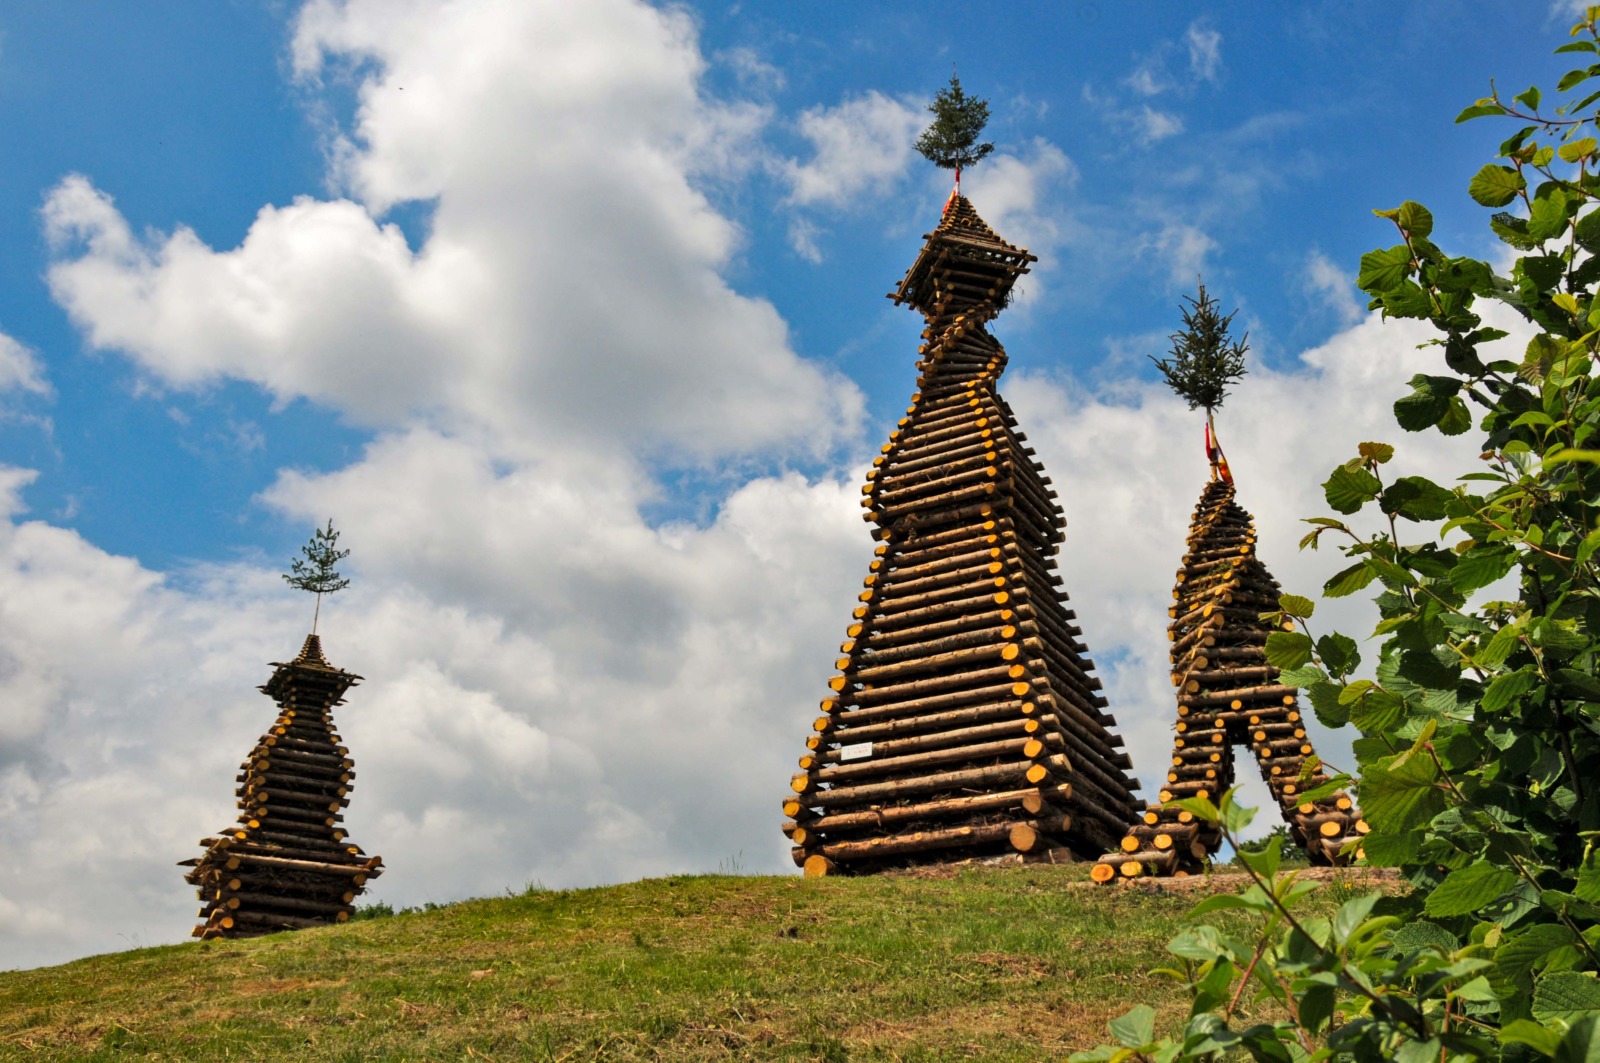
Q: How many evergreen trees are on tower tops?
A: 3